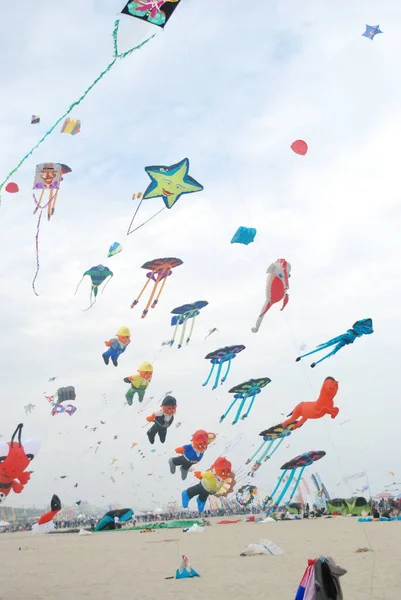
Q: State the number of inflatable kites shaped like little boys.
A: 5